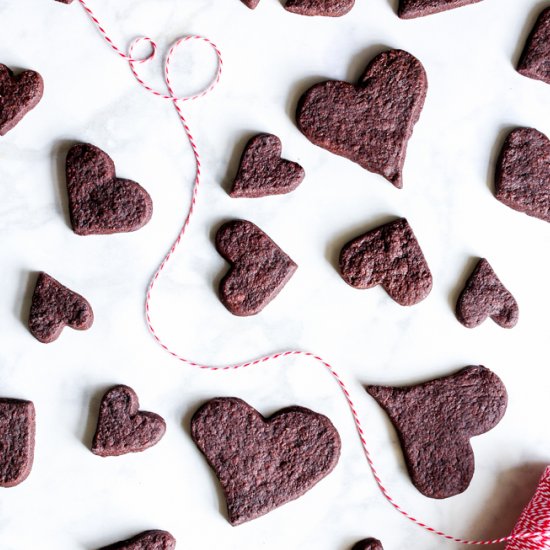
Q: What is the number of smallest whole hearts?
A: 4